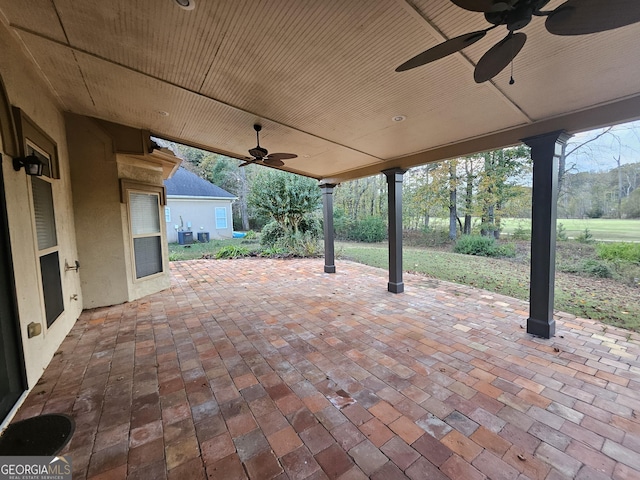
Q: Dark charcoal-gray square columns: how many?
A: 3